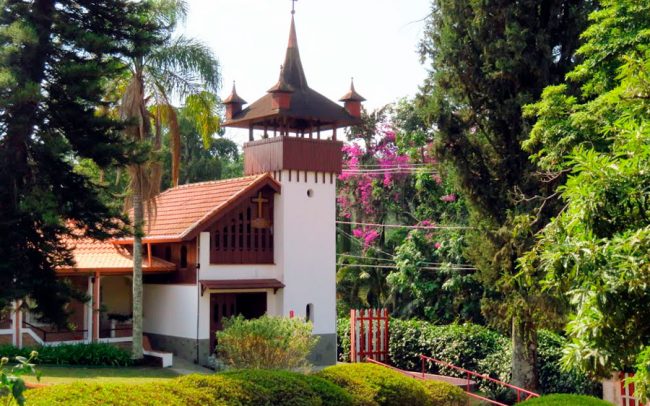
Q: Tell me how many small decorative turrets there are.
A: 3